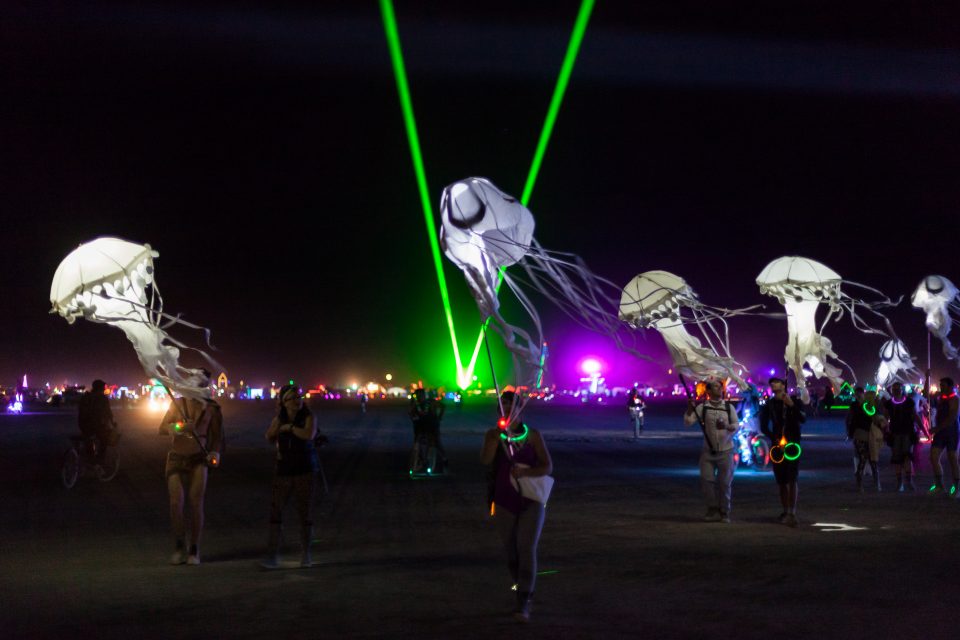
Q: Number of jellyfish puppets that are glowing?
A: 6